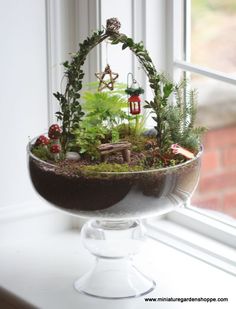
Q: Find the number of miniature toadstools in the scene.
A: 3